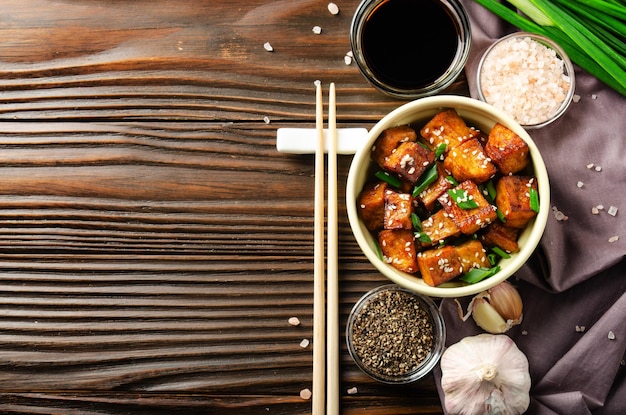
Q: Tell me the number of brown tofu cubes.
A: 15